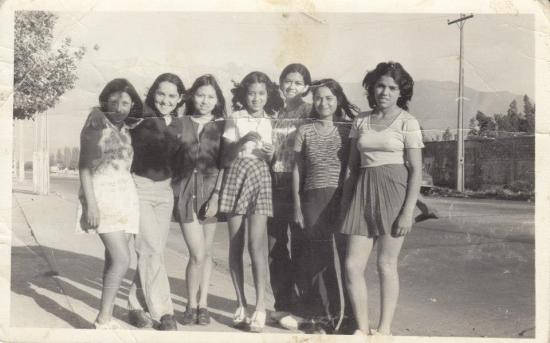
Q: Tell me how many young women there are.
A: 7